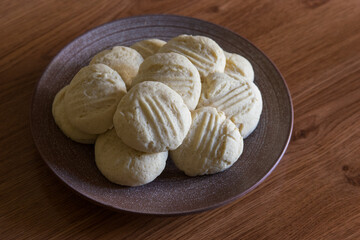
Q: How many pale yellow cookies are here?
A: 11